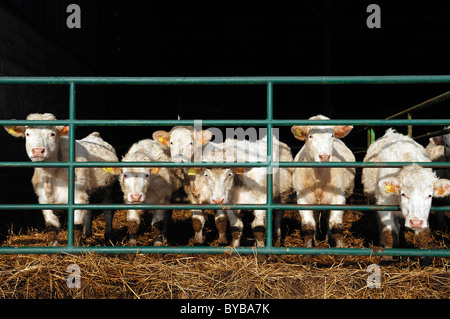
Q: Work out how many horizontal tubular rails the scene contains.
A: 5